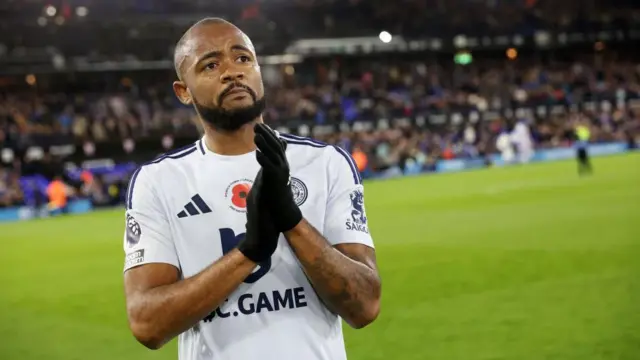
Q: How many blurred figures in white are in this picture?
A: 2